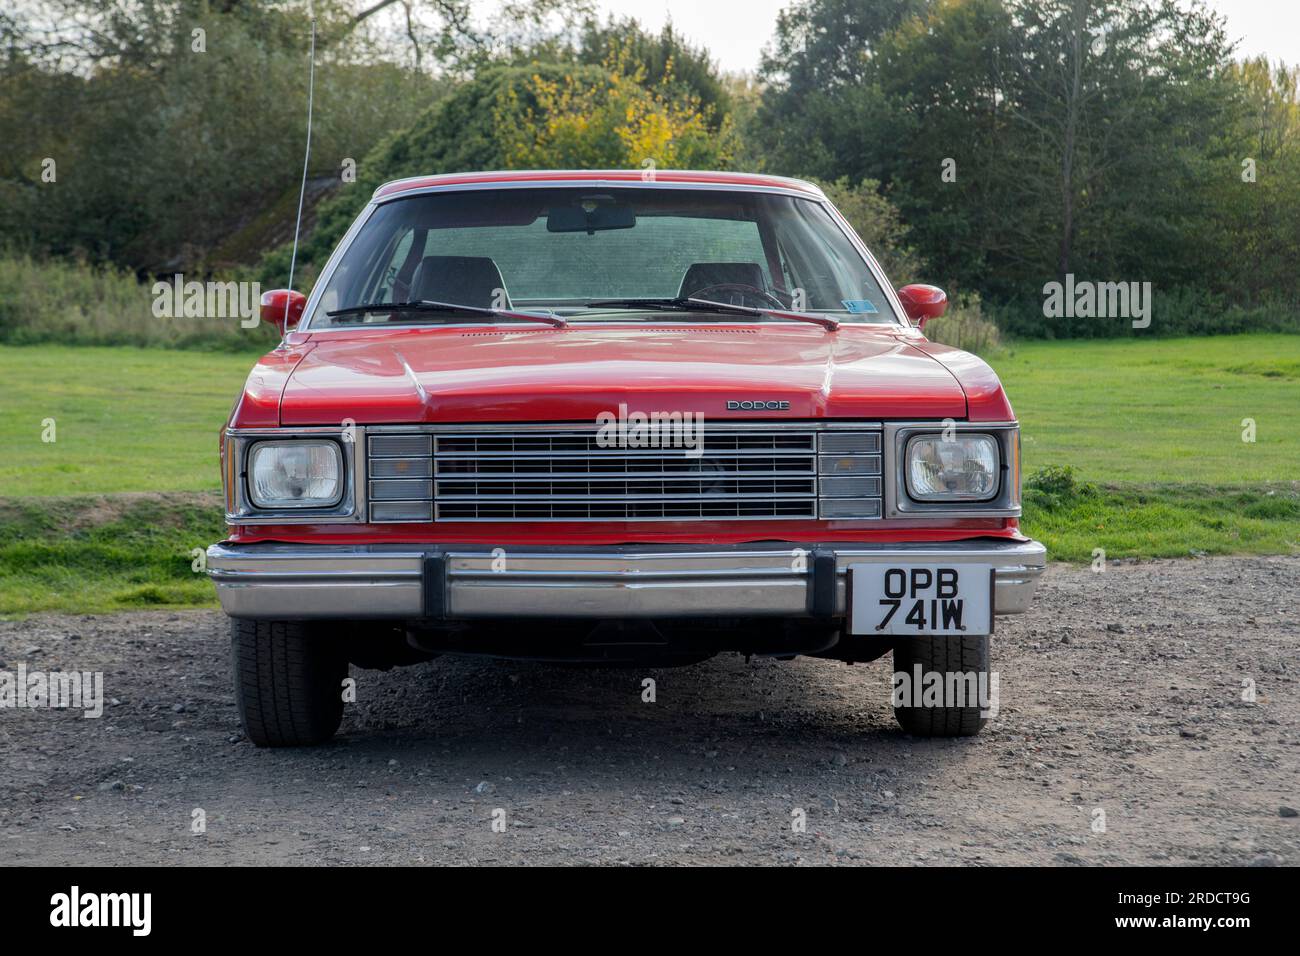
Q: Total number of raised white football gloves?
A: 0